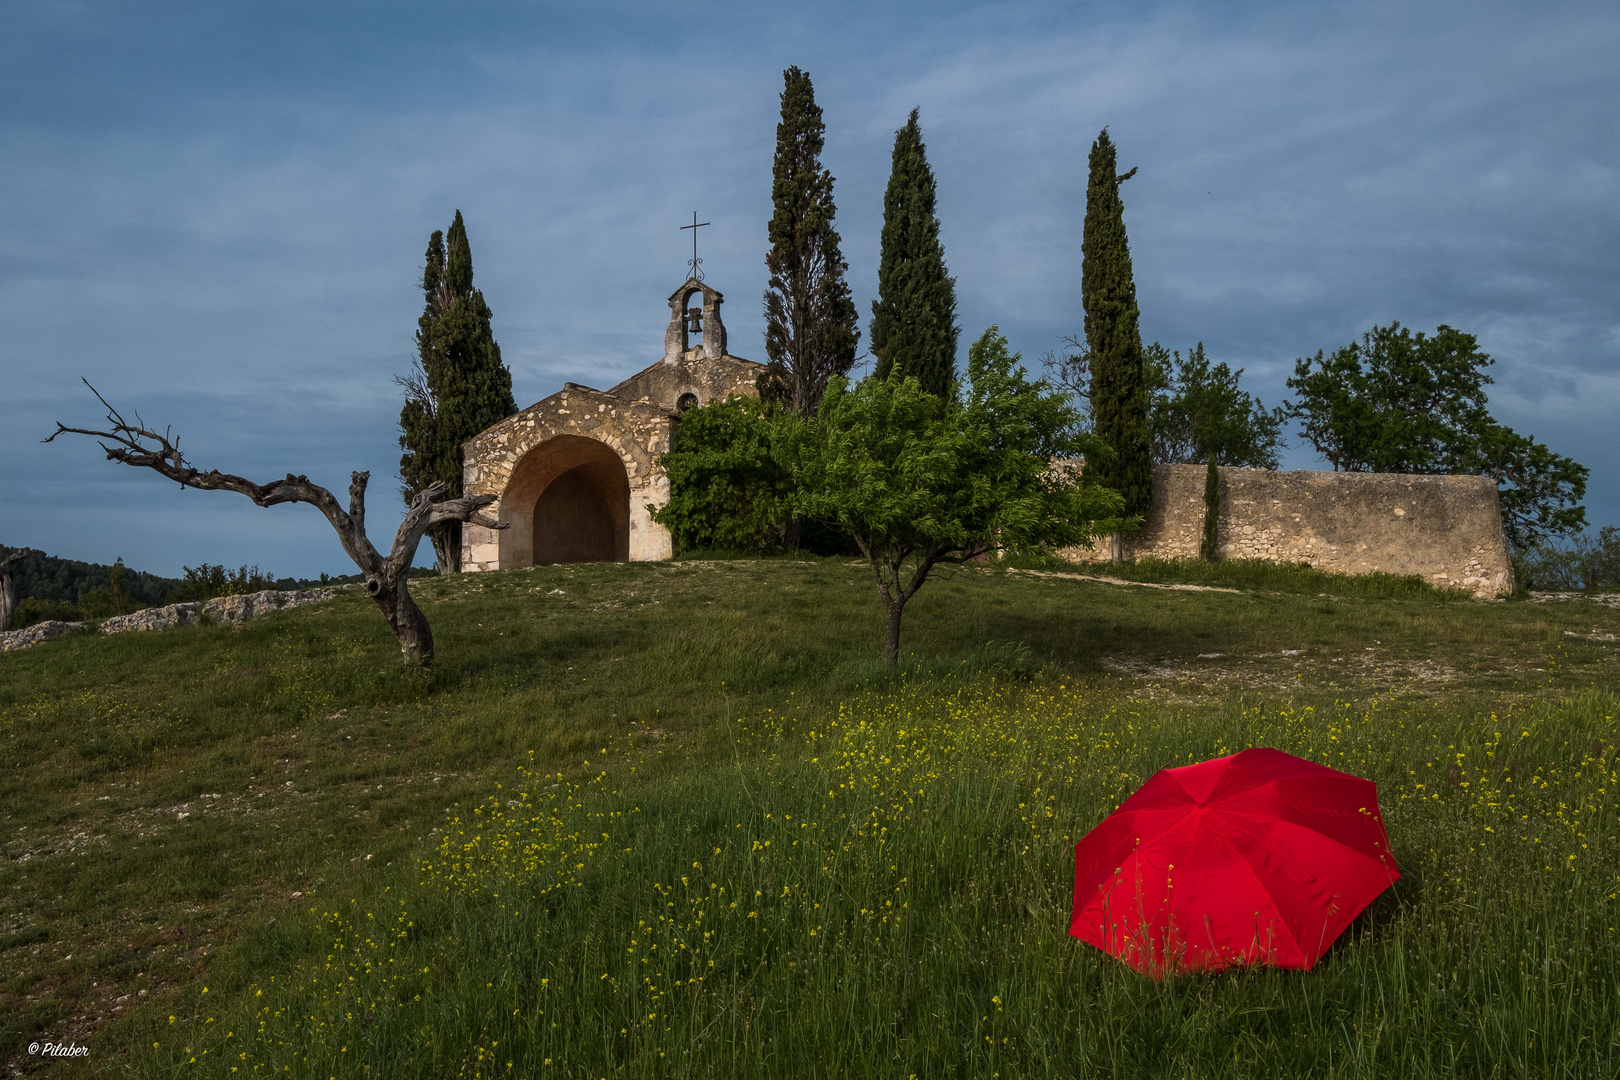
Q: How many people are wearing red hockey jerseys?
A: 0